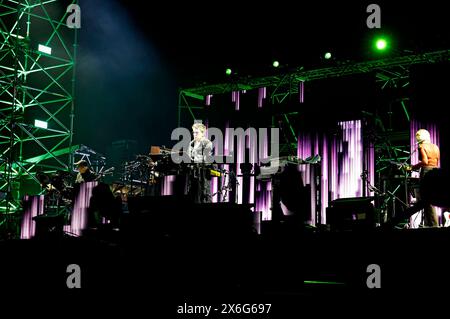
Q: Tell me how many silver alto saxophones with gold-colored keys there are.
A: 0